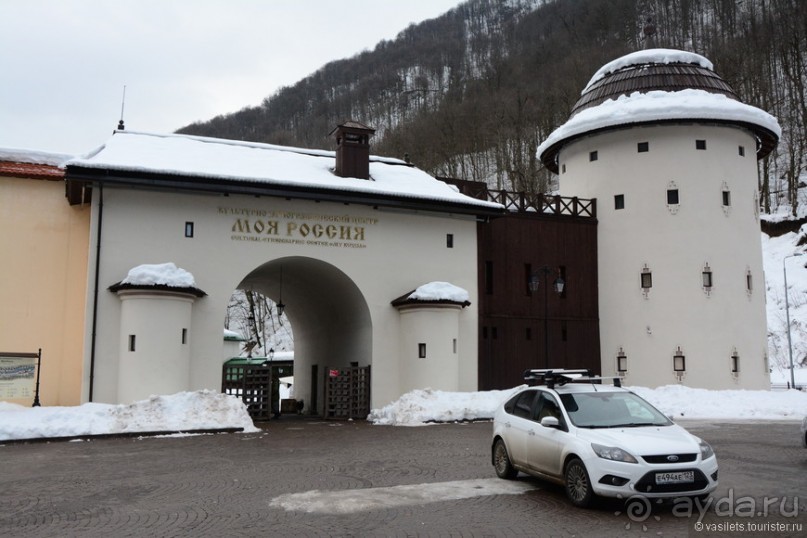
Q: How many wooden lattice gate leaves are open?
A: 2